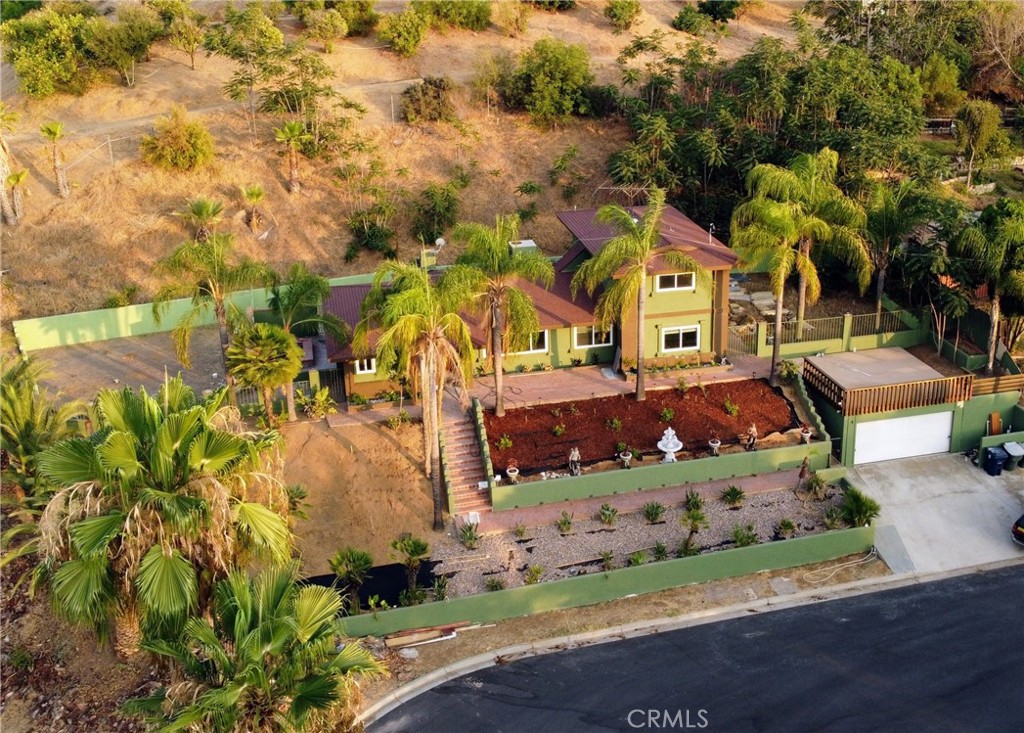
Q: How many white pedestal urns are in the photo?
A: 4